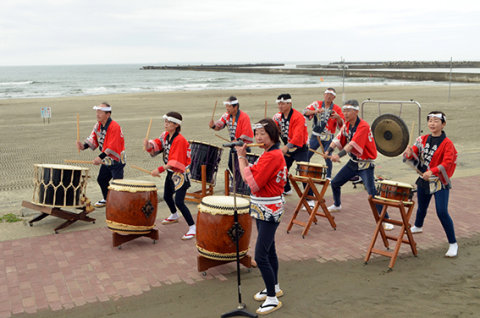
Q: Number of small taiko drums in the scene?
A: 2